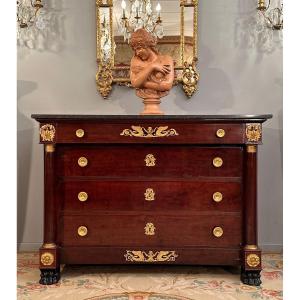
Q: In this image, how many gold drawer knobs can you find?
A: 8